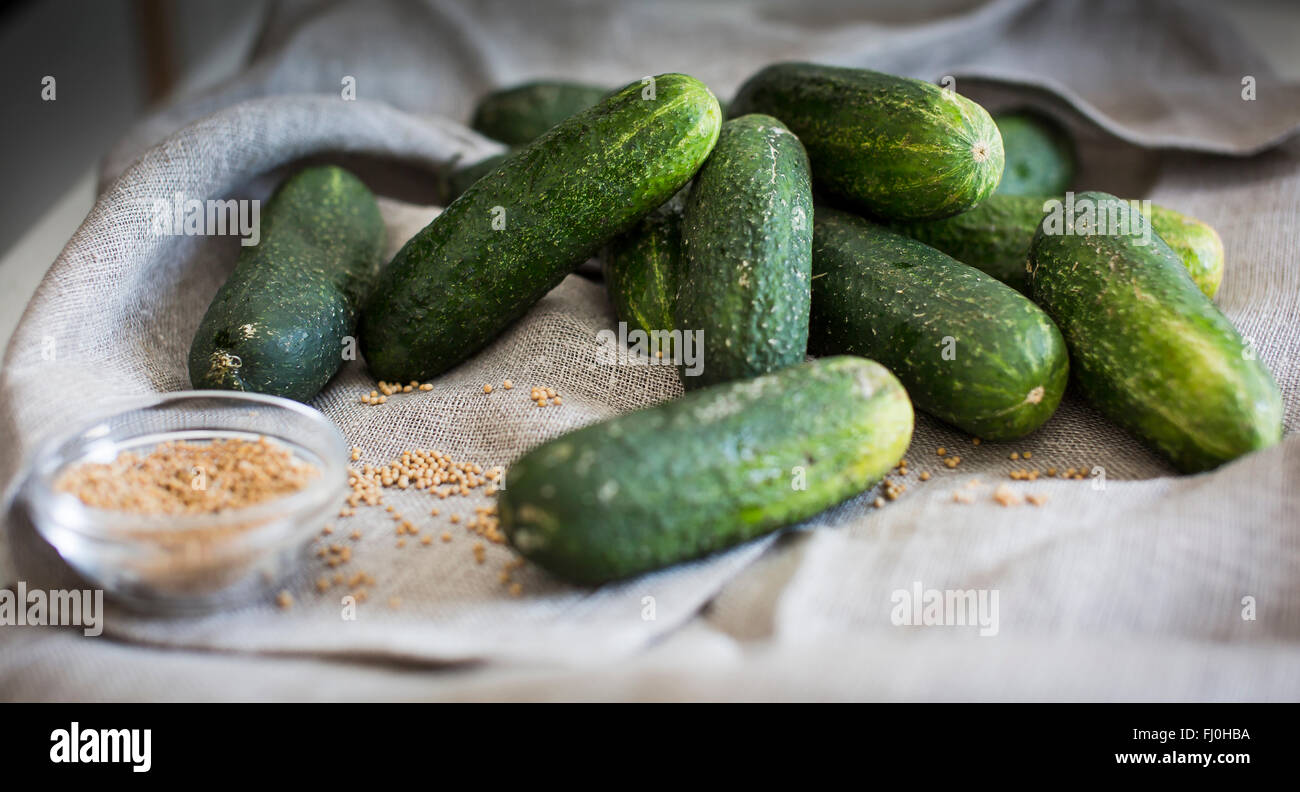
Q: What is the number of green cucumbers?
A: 12